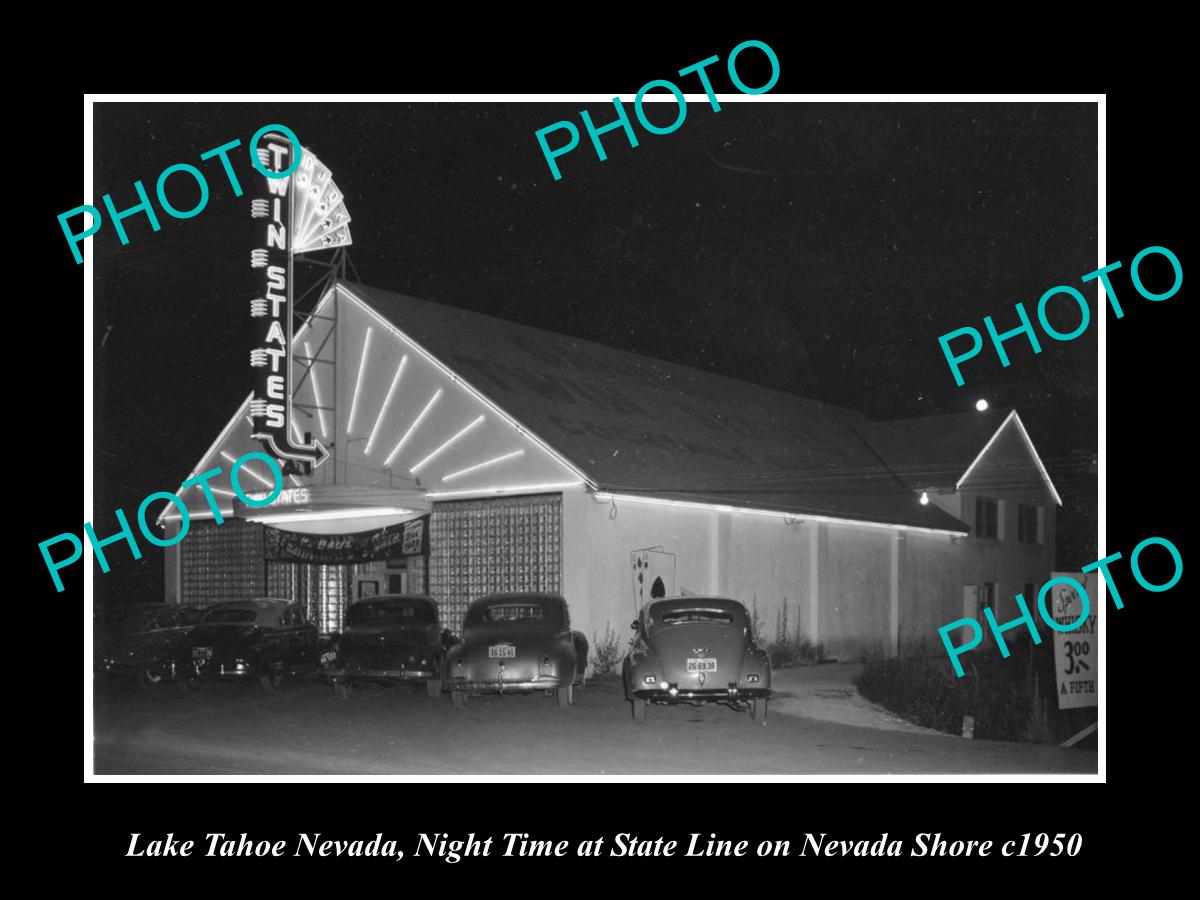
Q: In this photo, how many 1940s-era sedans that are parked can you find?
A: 5